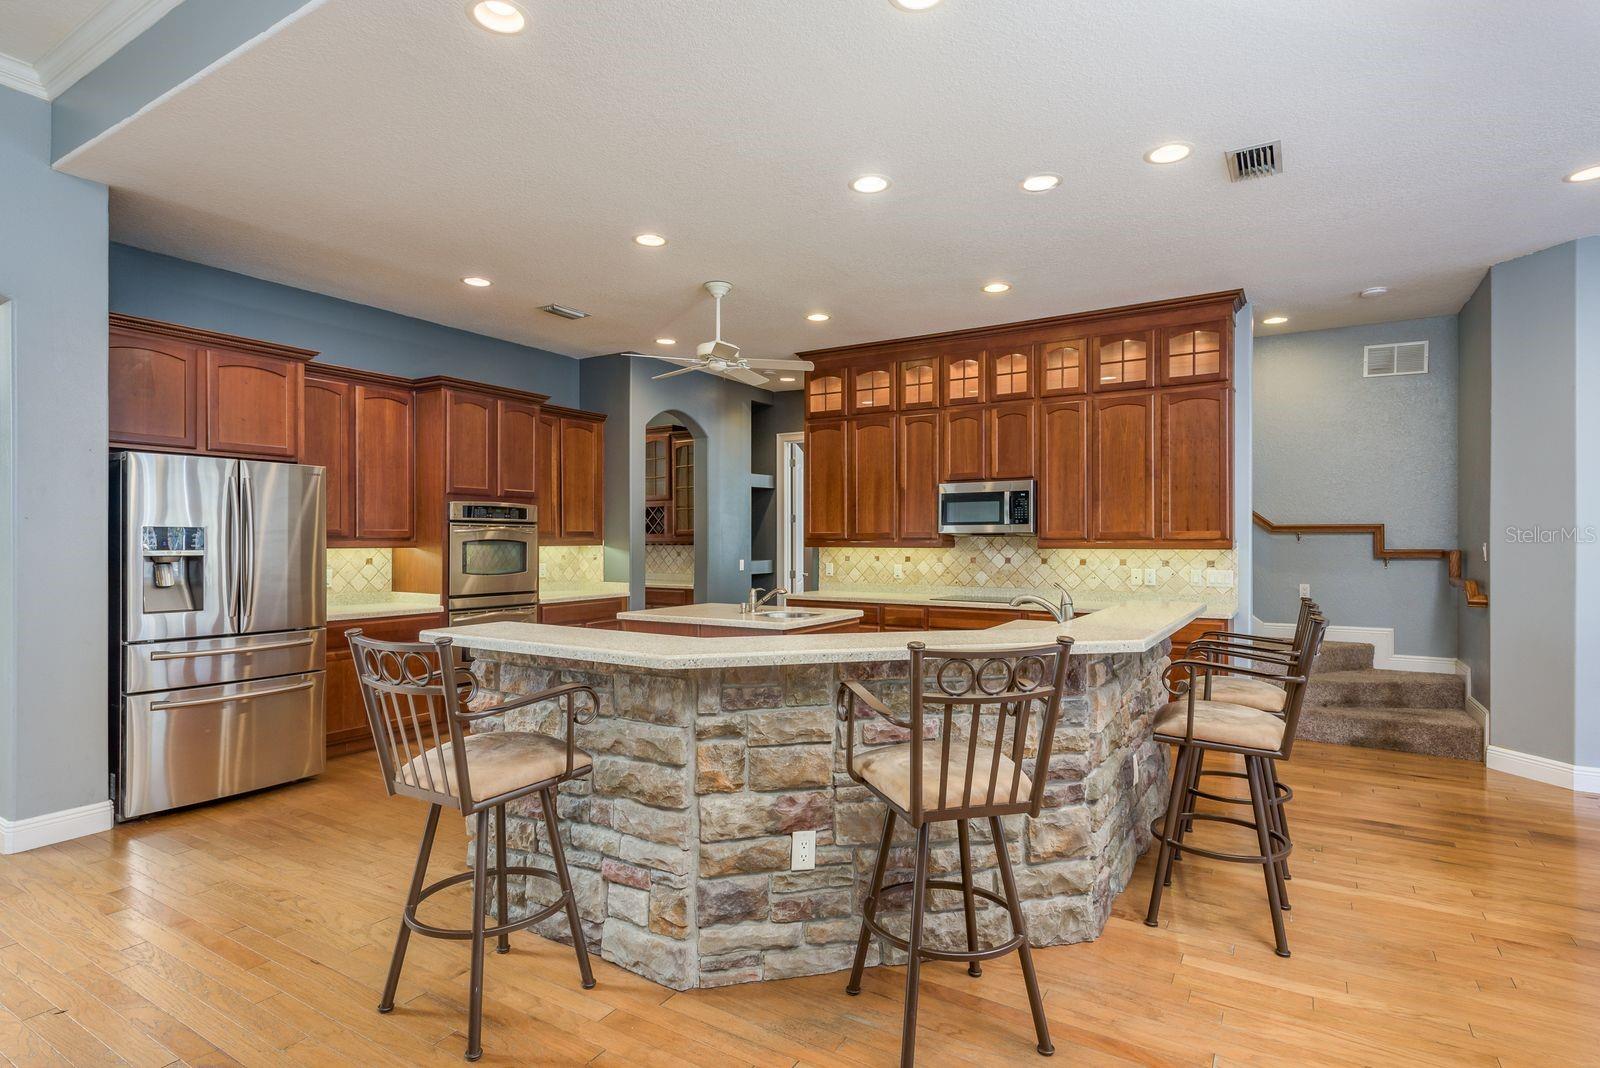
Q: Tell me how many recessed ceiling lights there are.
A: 13